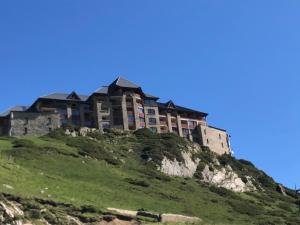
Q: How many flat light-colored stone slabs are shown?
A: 2